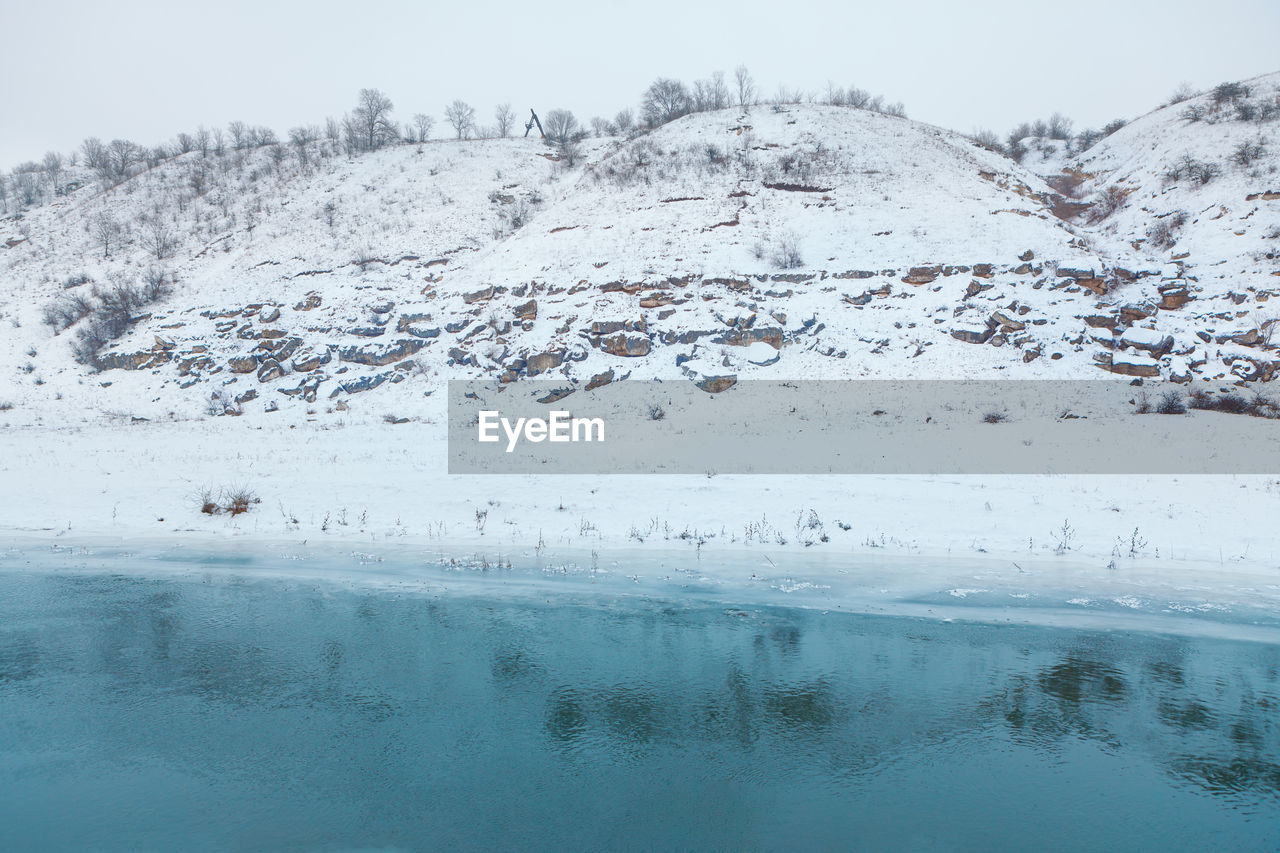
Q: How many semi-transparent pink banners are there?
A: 0